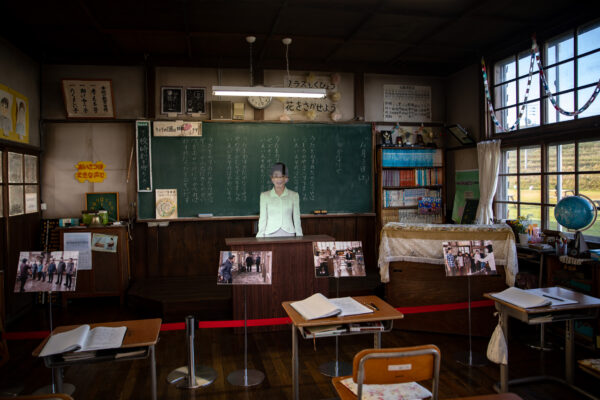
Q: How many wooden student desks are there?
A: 3